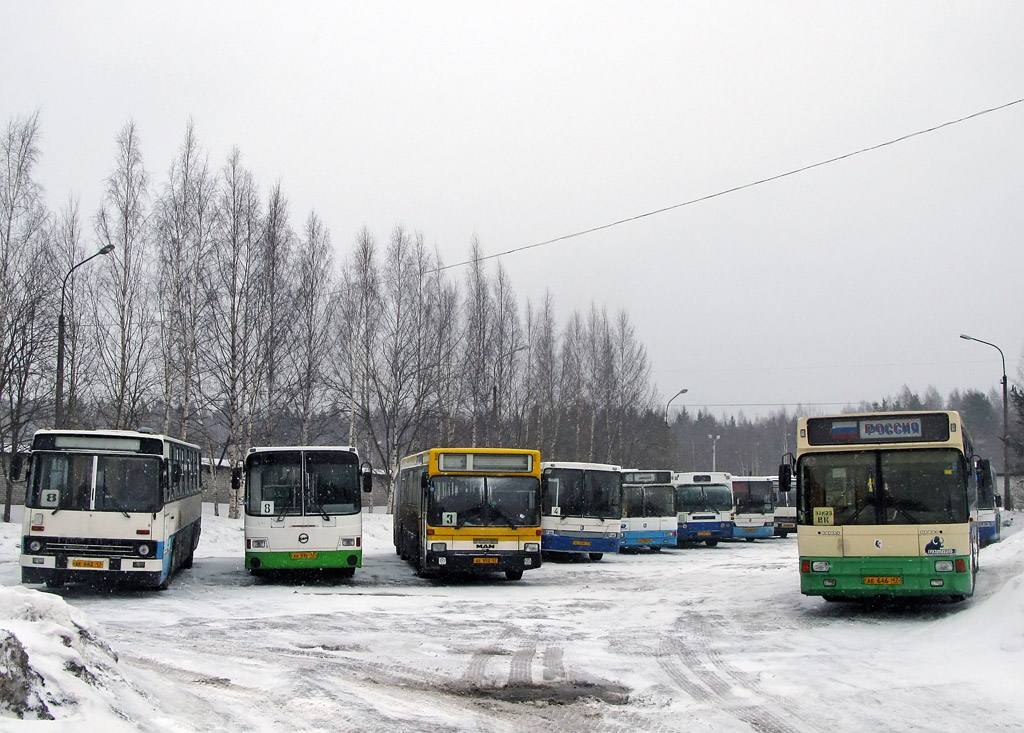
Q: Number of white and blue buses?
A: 6